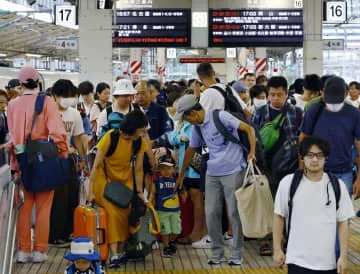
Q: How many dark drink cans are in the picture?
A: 0